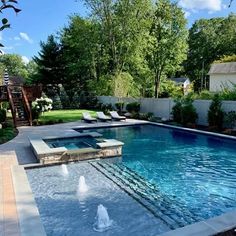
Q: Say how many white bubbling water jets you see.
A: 3